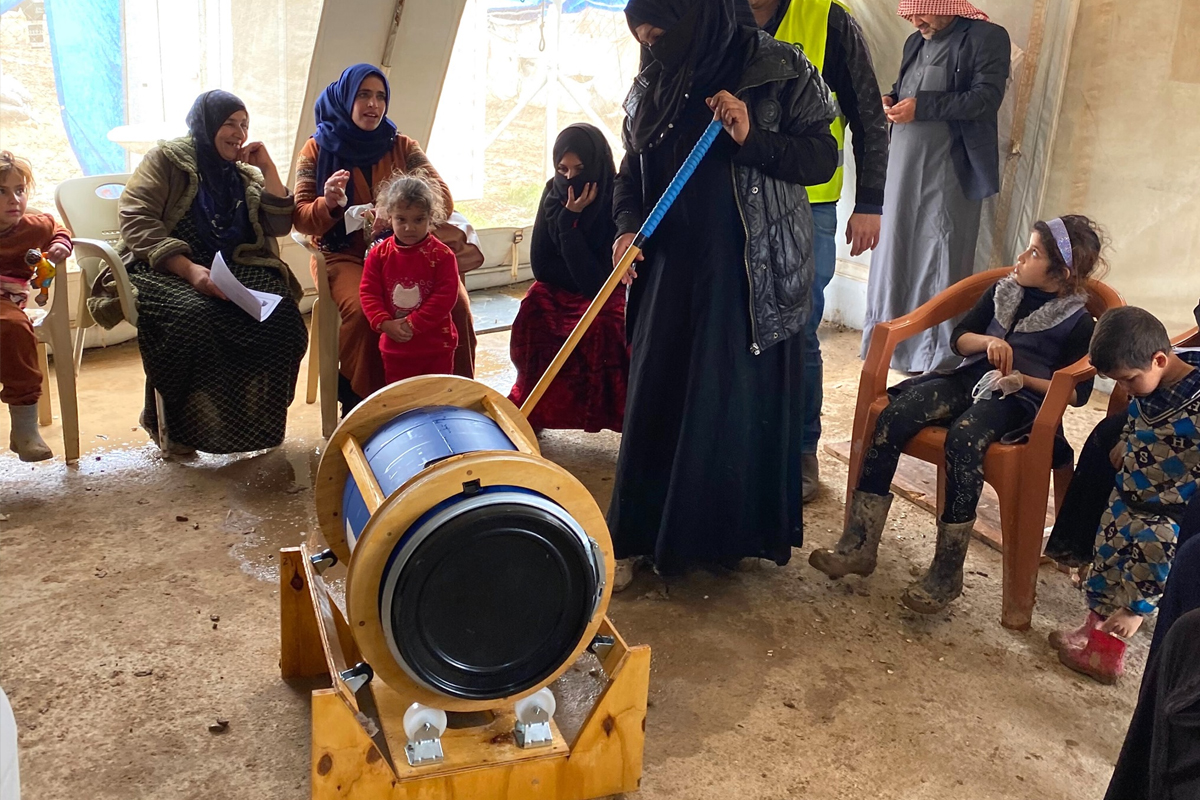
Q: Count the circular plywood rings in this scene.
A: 2